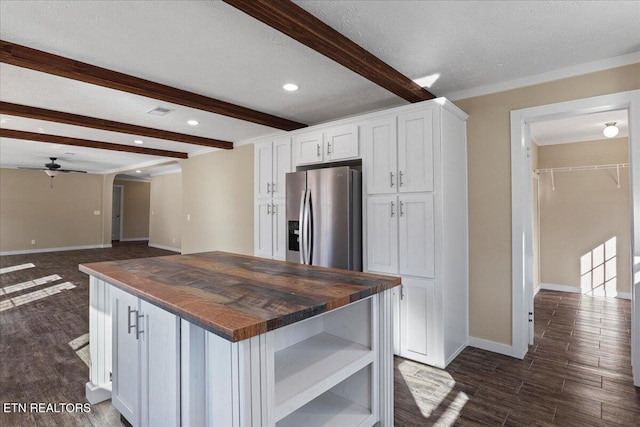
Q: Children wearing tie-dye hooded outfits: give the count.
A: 0